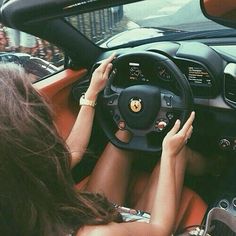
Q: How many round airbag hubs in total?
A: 1